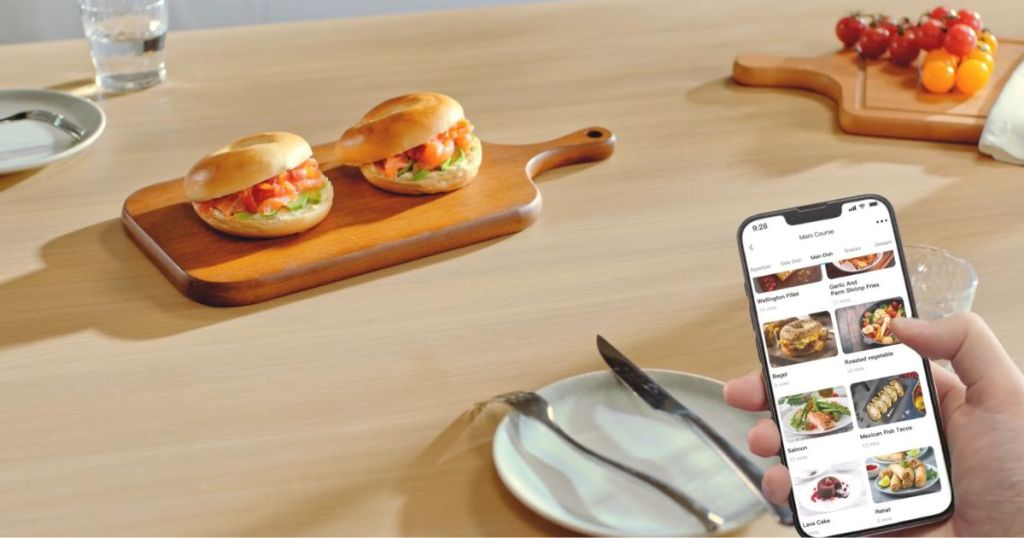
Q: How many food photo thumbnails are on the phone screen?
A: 8